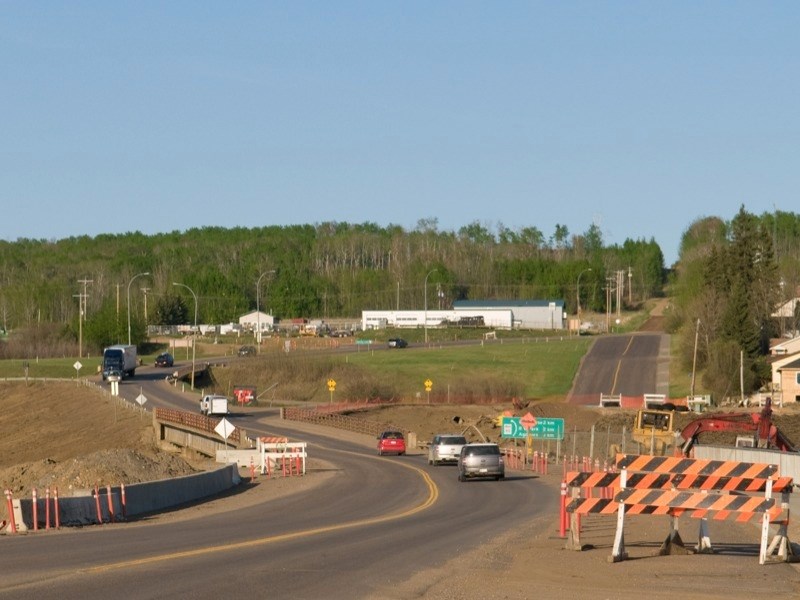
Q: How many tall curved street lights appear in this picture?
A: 5